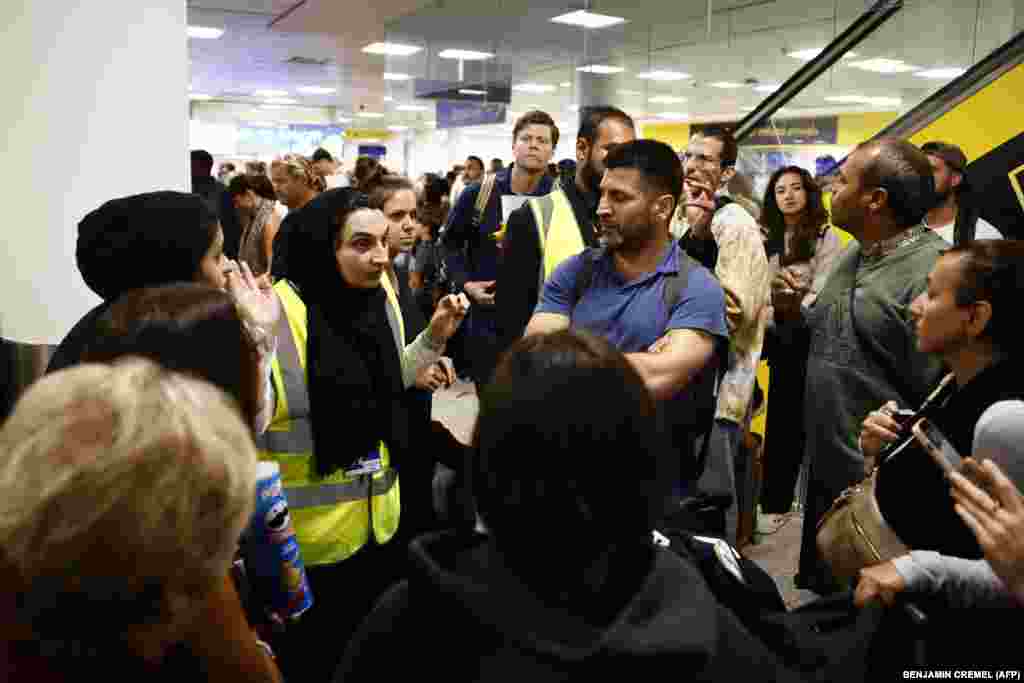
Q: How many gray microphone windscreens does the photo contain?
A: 0